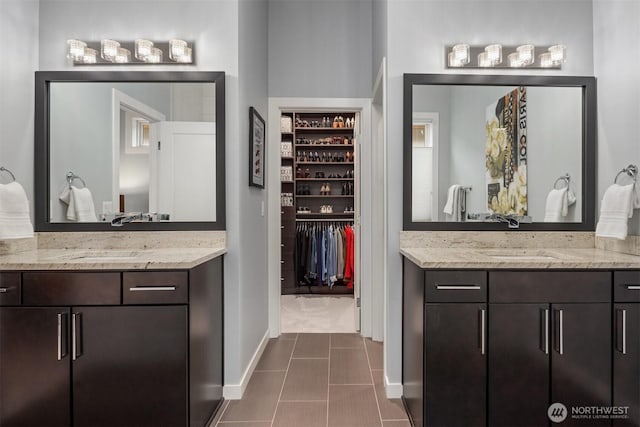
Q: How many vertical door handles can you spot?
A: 6